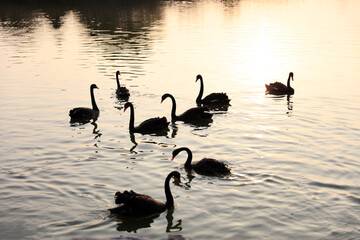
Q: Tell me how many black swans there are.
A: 8